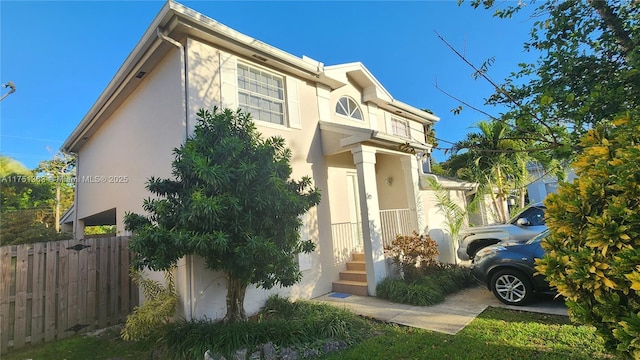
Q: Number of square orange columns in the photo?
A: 0